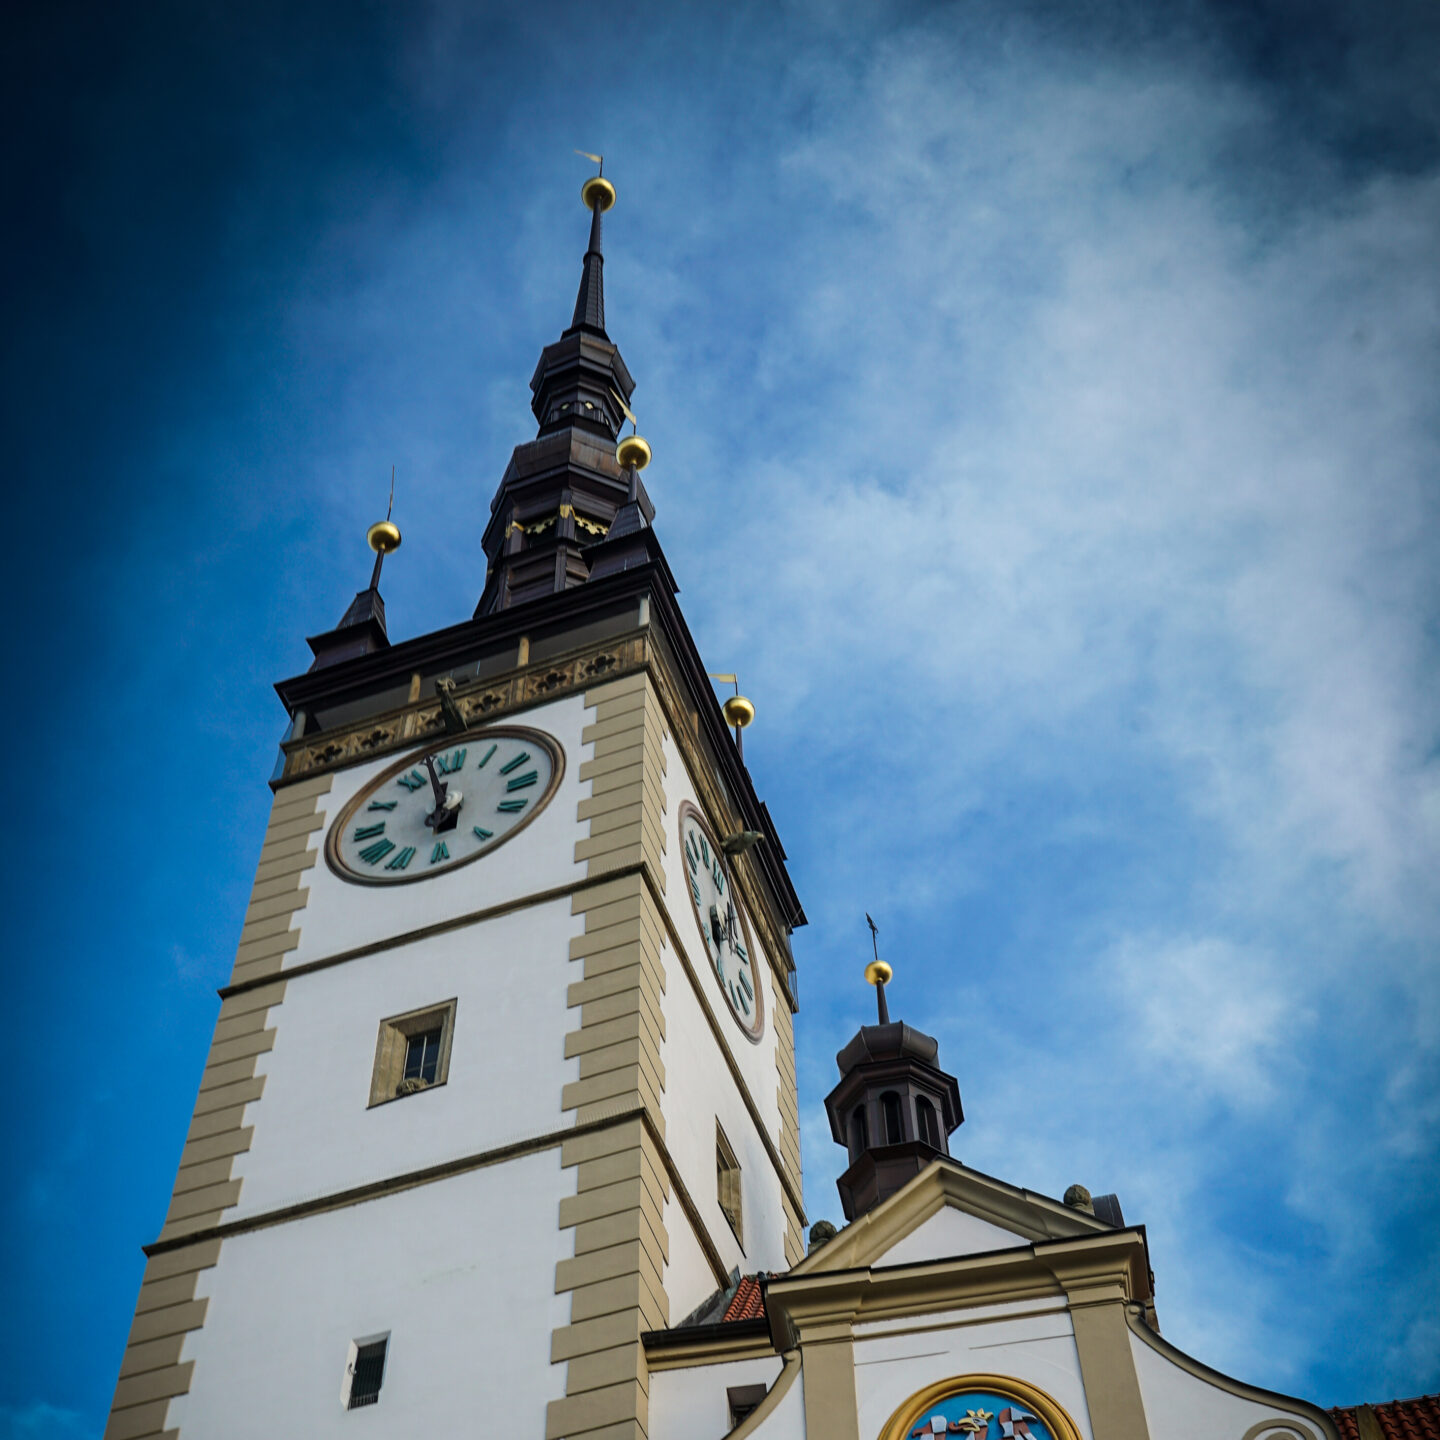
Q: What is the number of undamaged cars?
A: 0